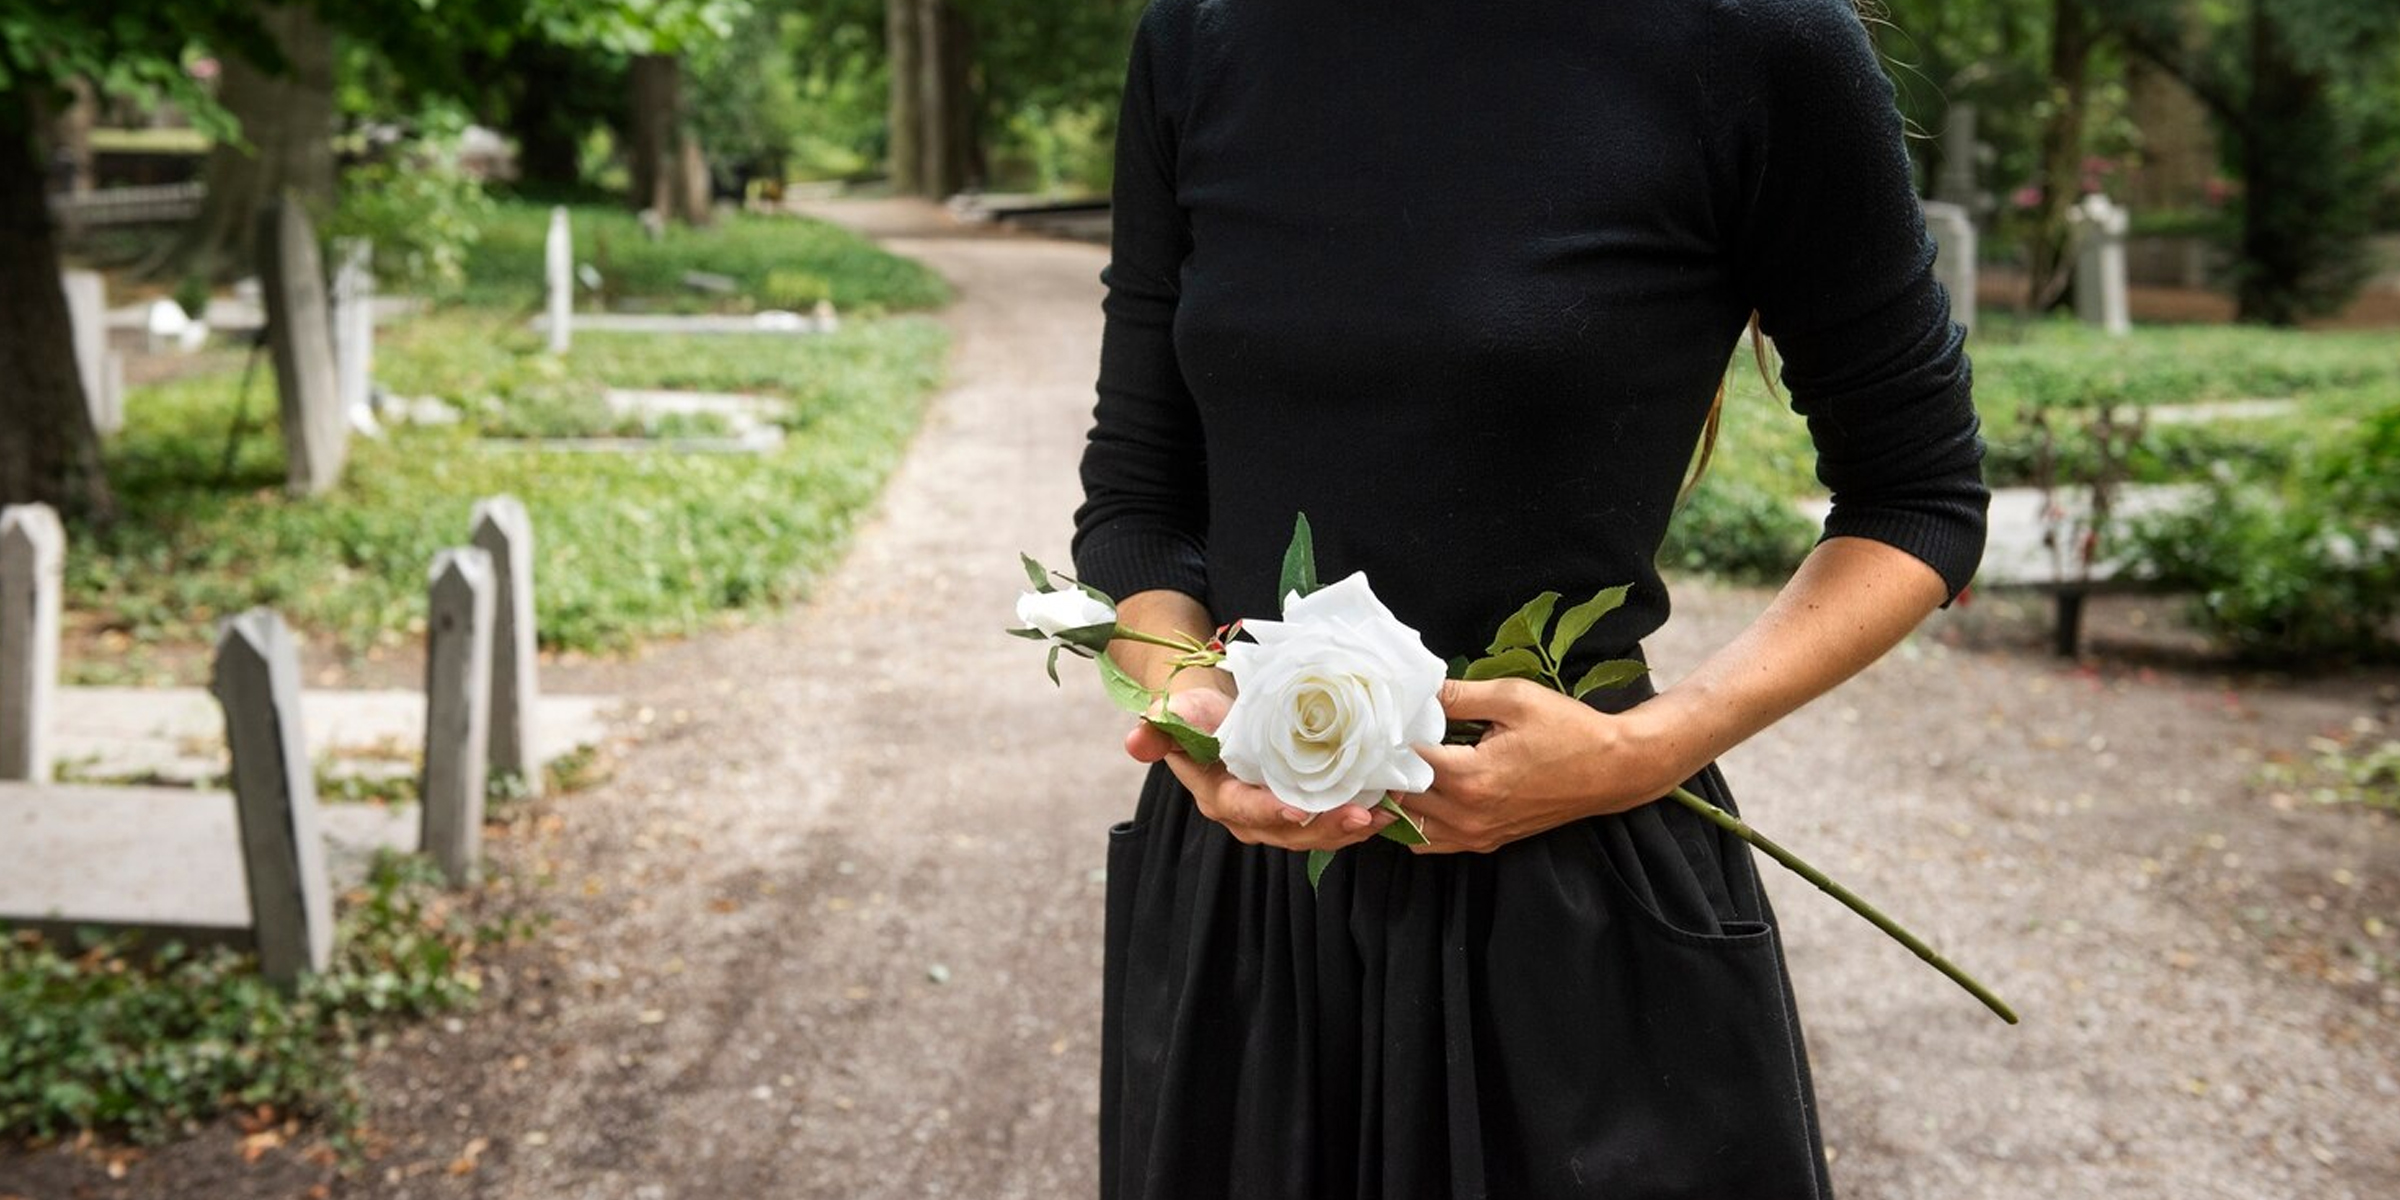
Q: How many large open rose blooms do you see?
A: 1